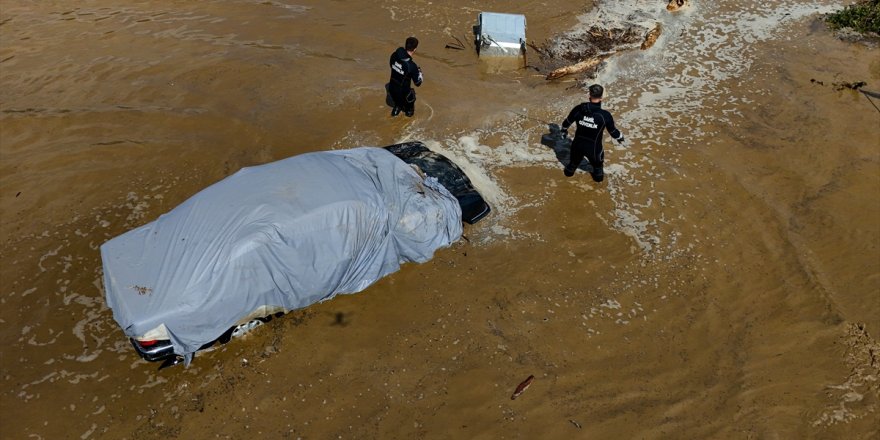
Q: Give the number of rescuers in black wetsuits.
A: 2